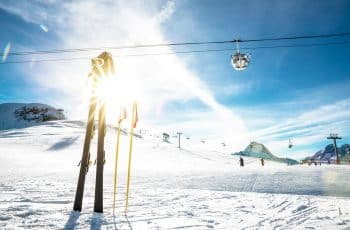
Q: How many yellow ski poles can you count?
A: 2